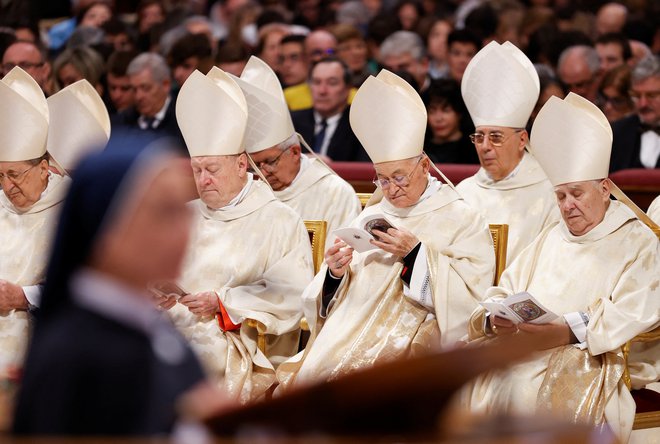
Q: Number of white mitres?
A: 7